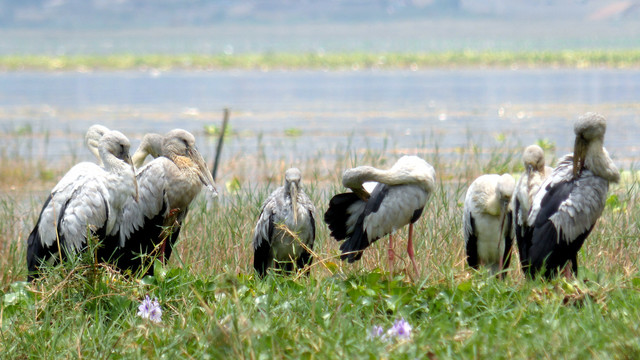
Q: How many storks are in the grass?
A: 9